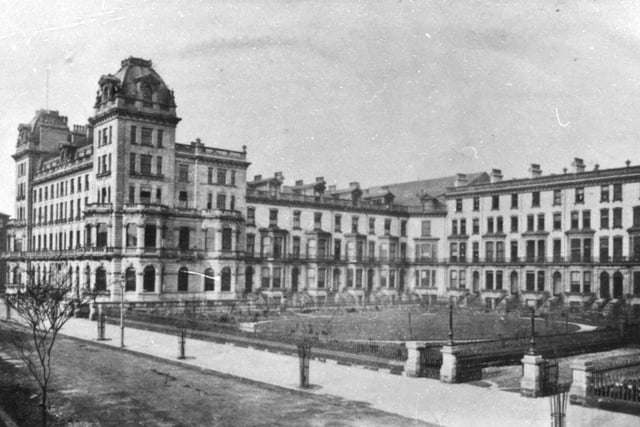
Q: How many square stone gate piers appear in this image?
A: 4